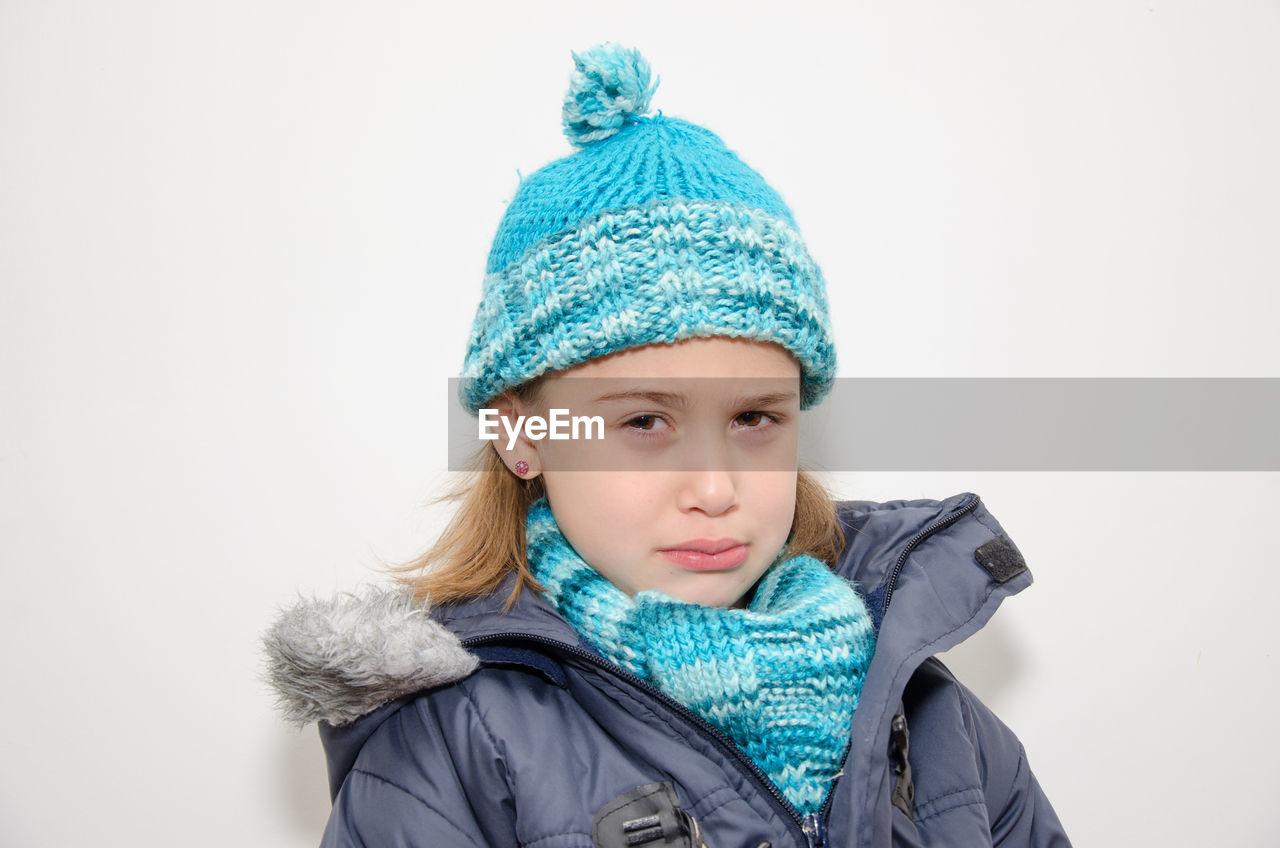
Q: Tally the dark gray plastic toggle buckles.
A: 2